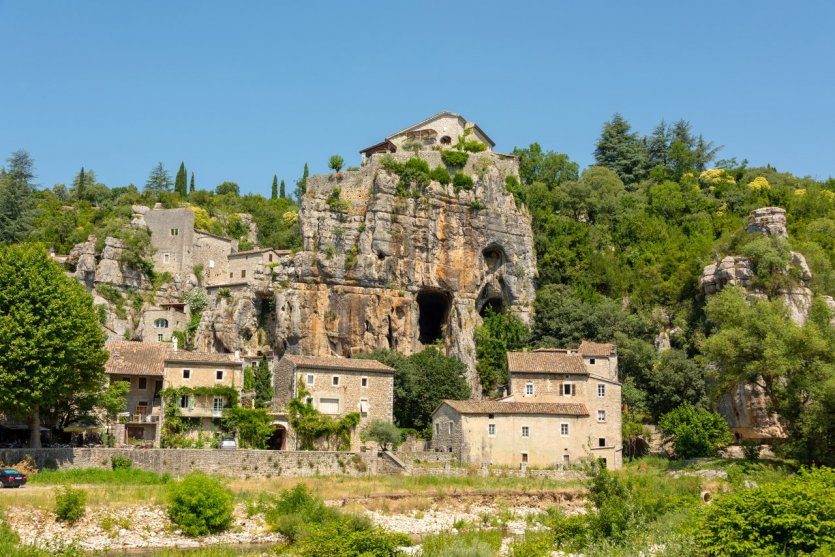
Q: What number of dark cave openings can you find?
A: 3